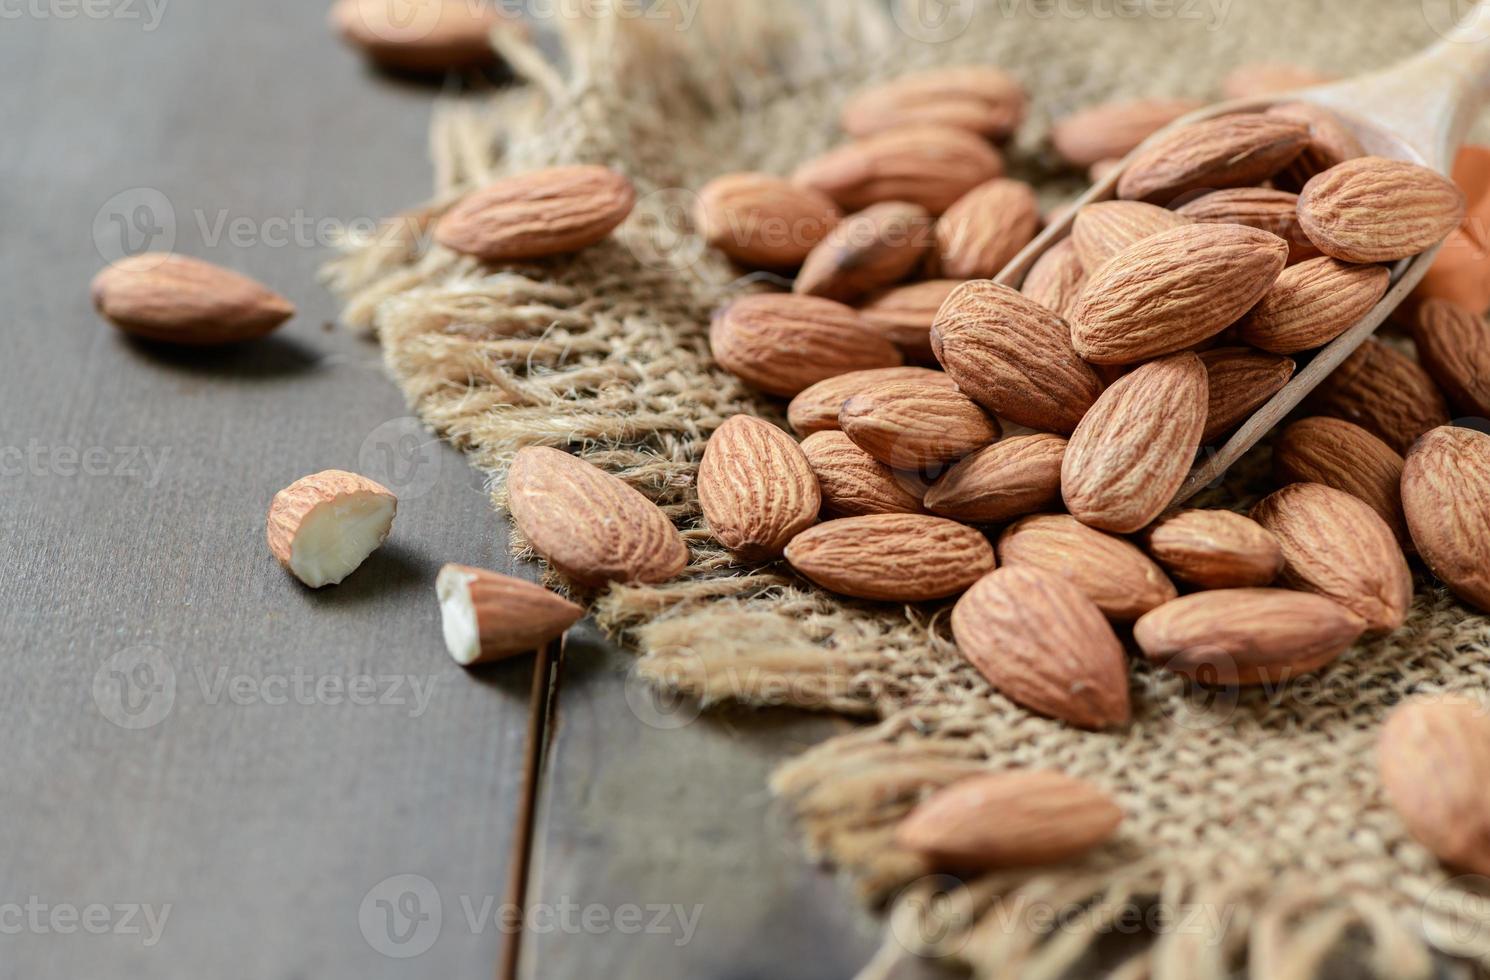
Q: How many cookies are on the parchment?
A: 0